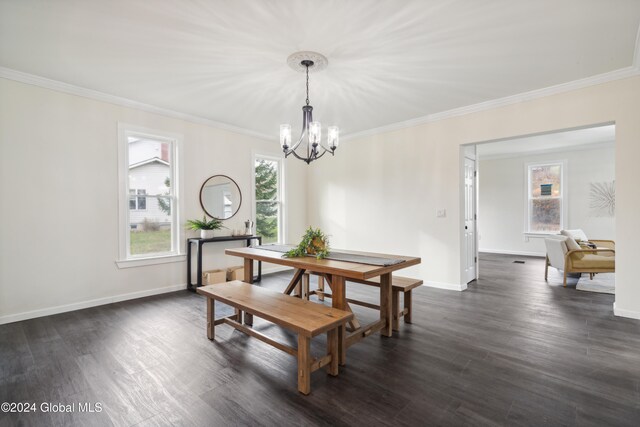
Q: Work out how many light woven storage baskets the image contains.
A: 2